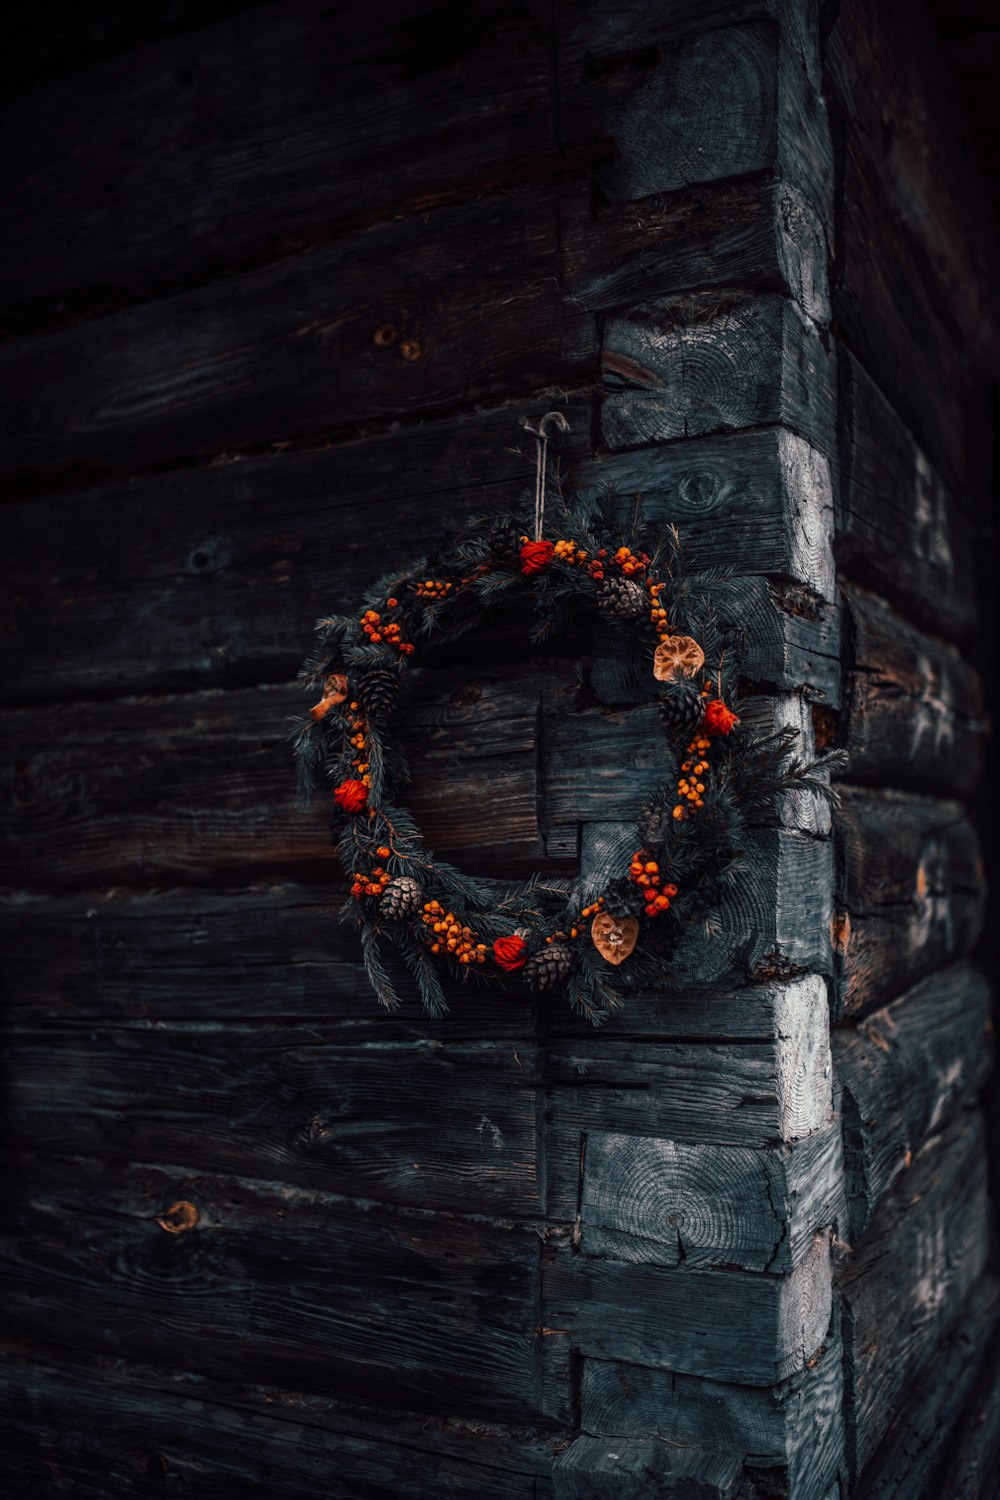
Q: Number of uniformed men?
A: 0